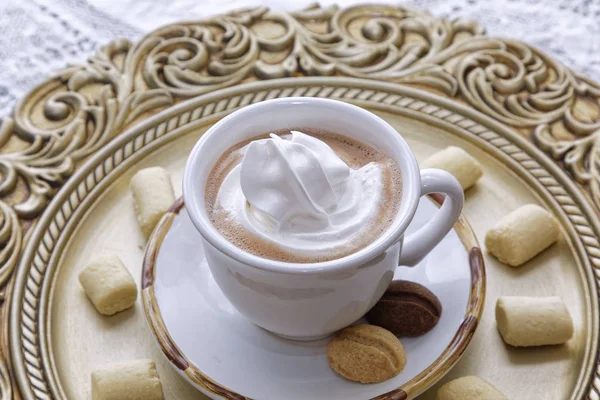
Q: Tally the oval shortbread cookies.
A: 2